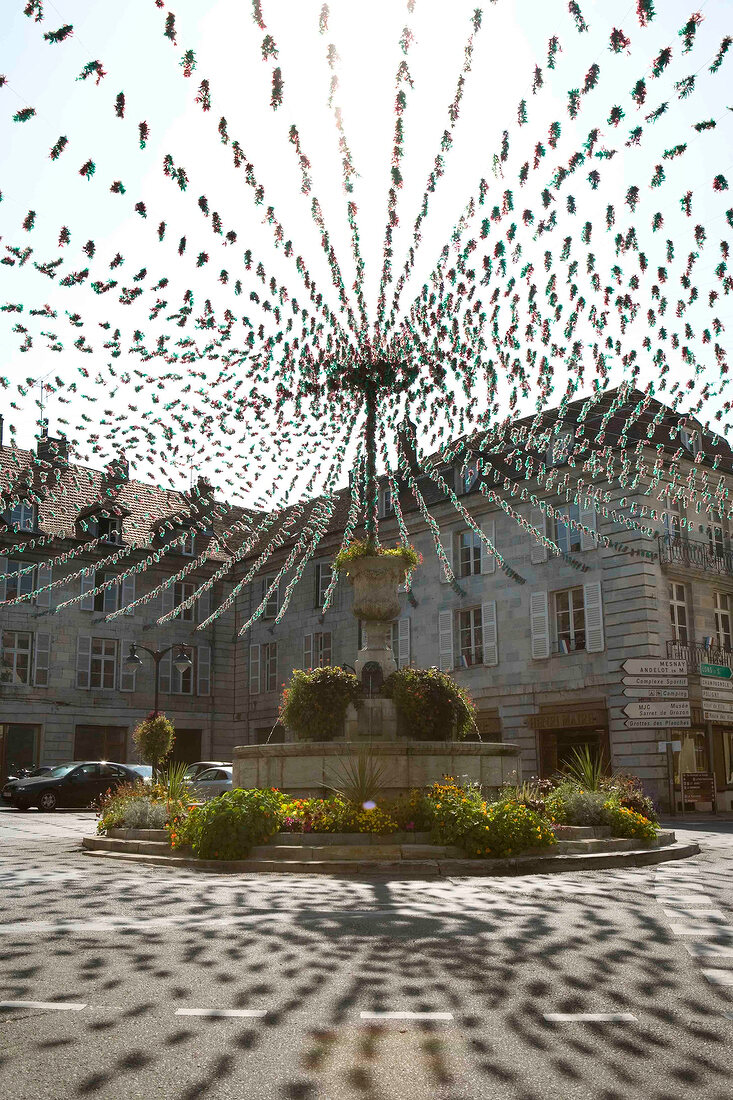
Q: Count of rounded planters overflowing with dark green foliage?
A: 2